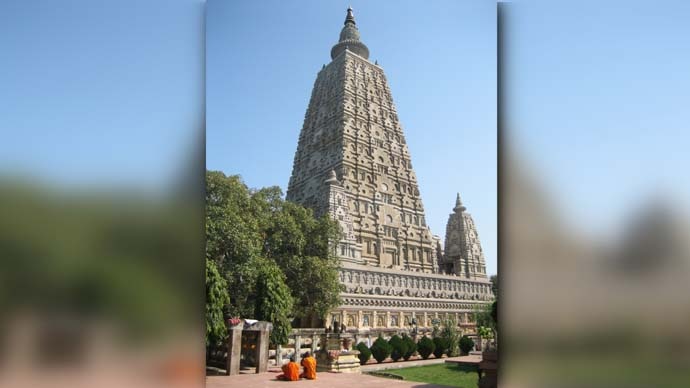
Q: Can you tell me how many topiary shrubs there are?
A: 7